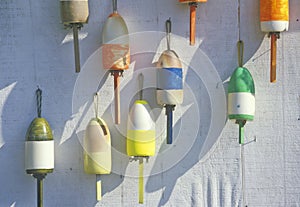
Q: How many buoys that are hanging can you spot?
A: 9